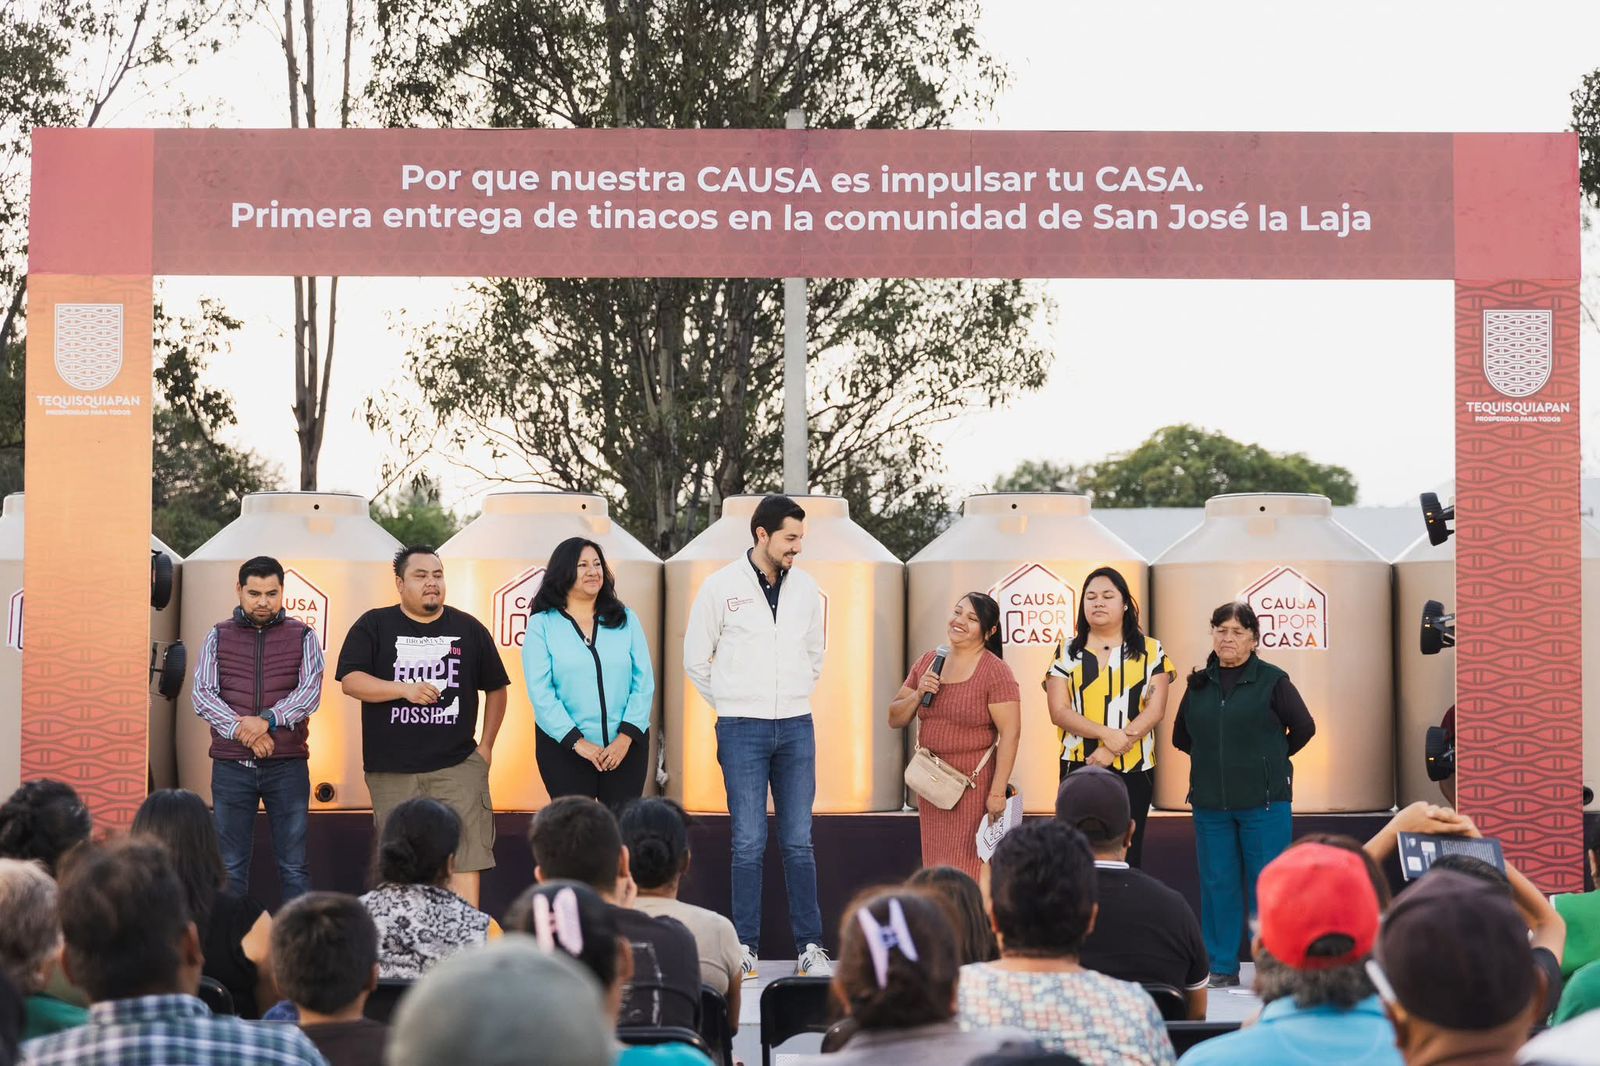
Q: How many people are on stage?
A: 7